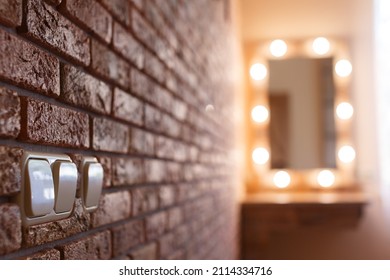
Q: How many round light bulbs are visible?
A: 10